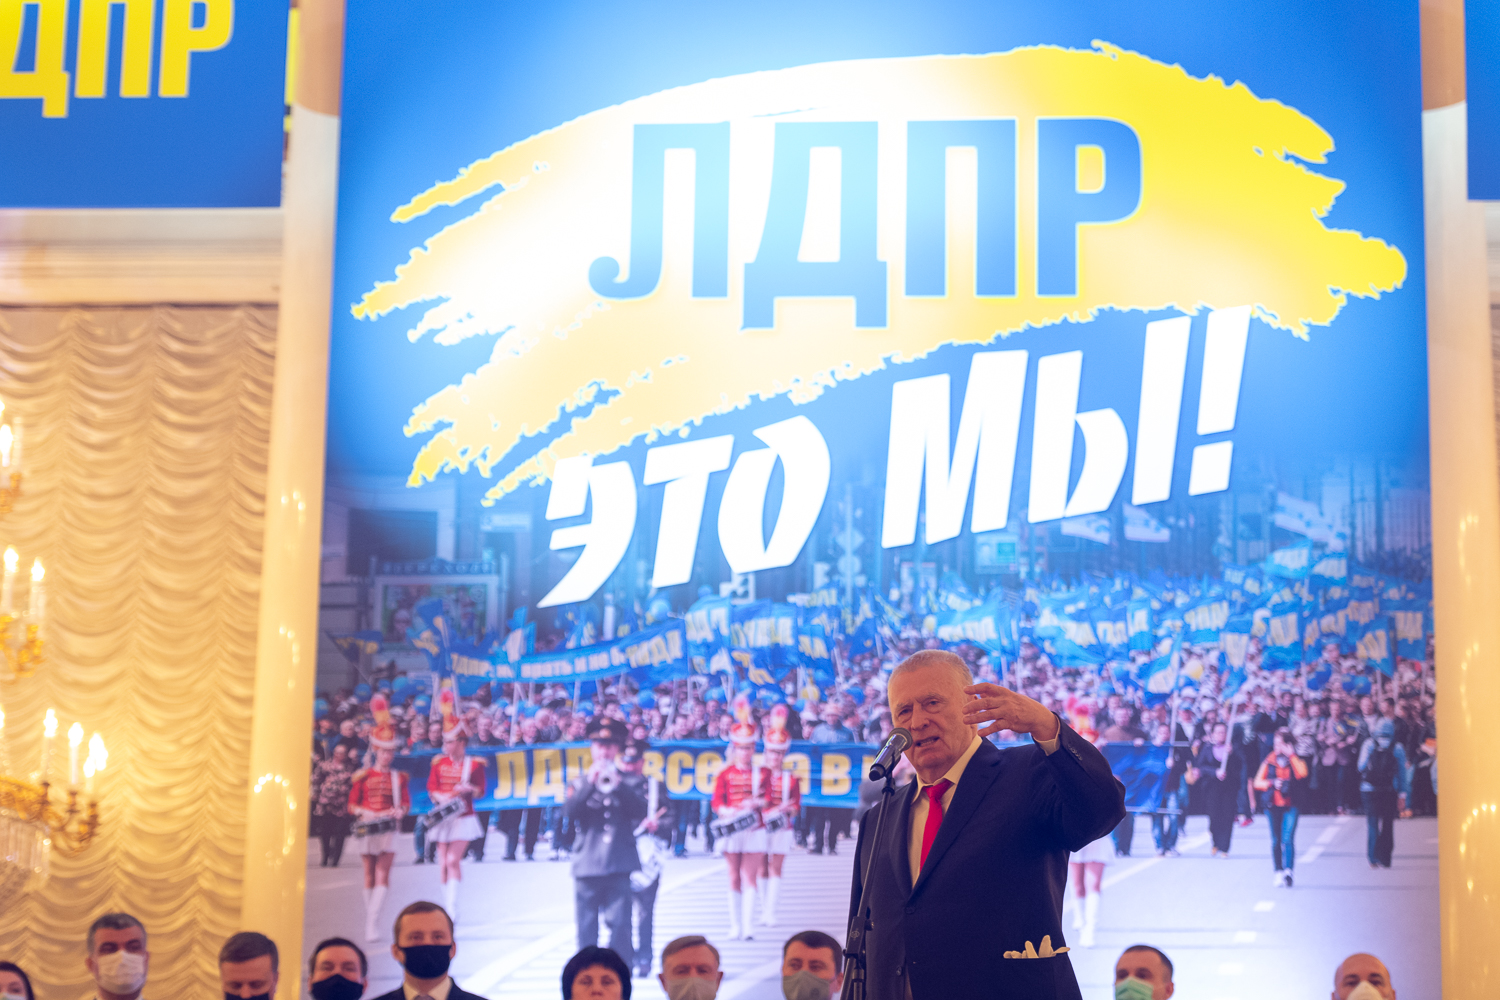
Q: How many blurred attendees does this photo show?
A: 10